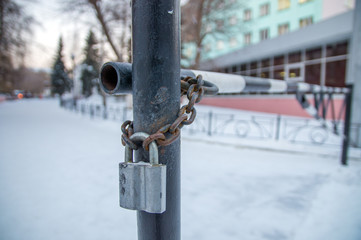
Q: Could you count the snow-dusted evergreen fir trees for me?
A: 2